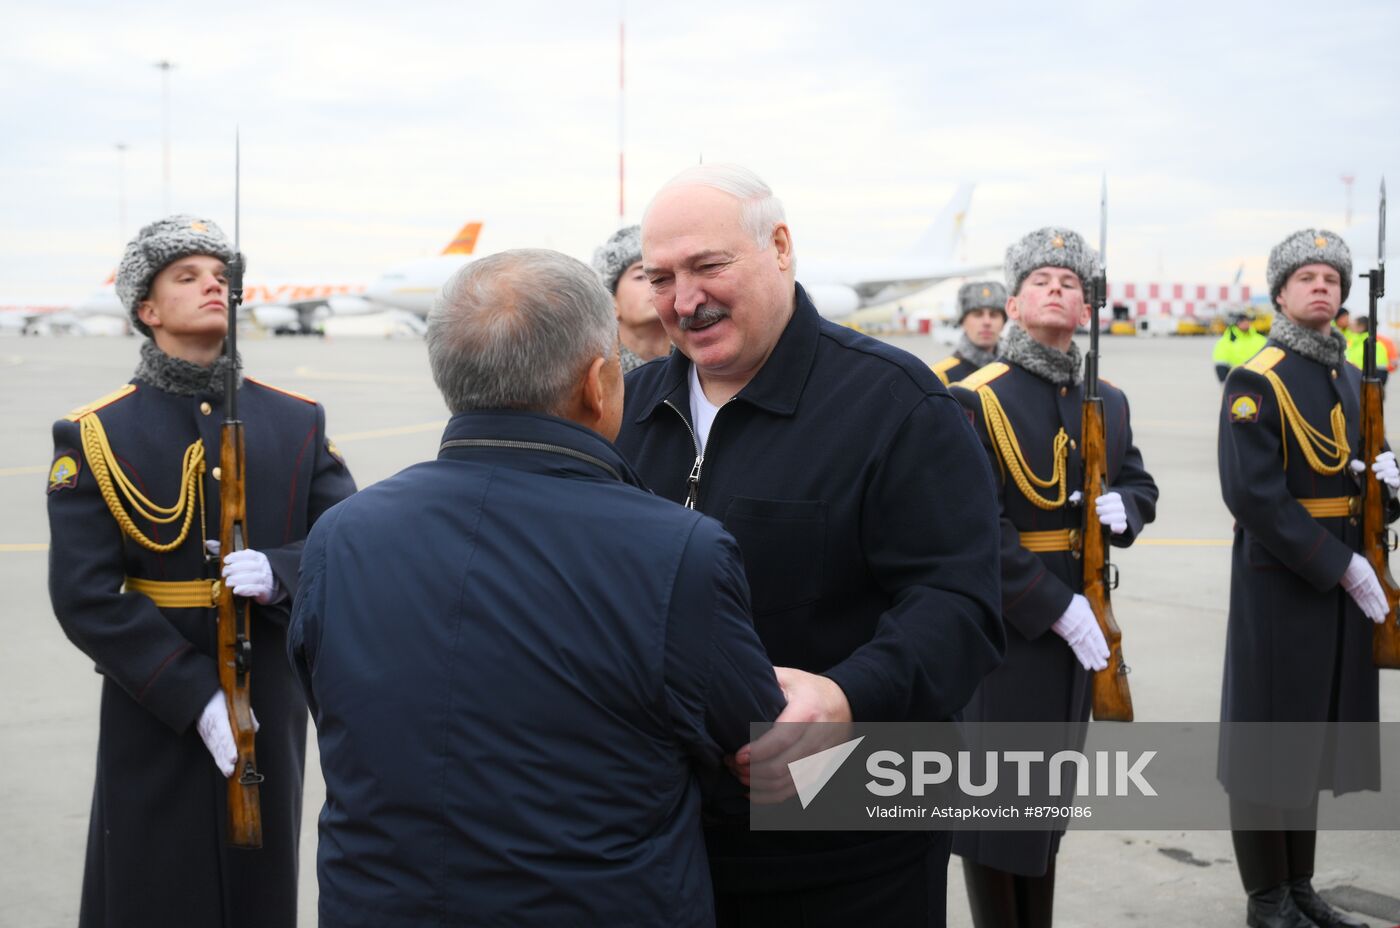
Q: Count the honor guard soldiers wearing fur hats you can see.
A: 5